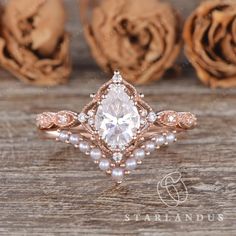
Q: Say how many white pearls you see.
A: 11